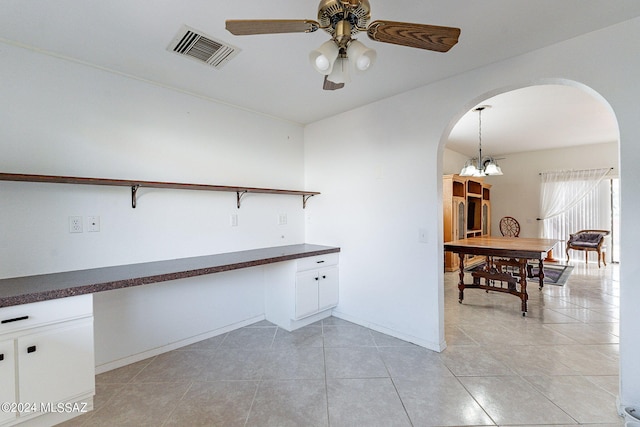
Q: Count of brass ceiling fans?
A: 1